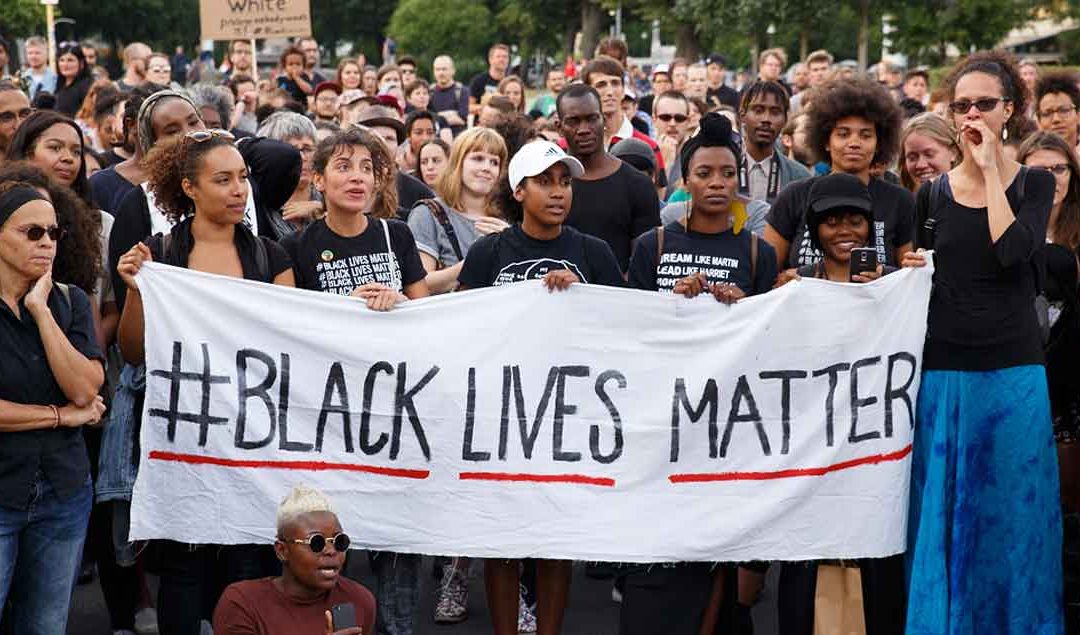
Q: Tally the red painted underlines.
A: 3